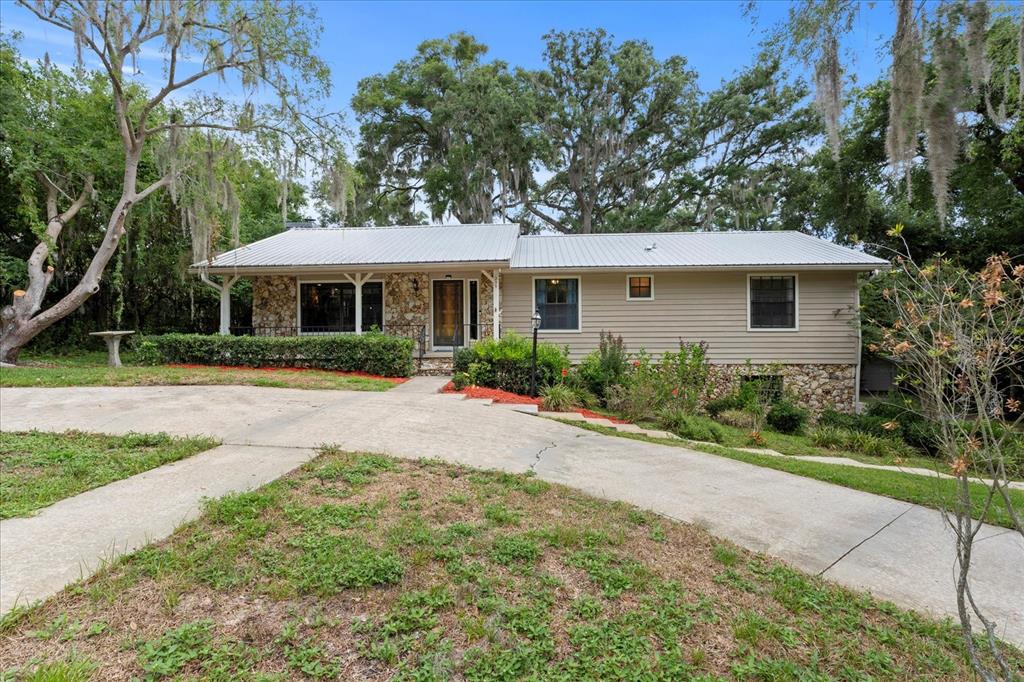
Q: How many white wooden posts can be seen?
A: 3